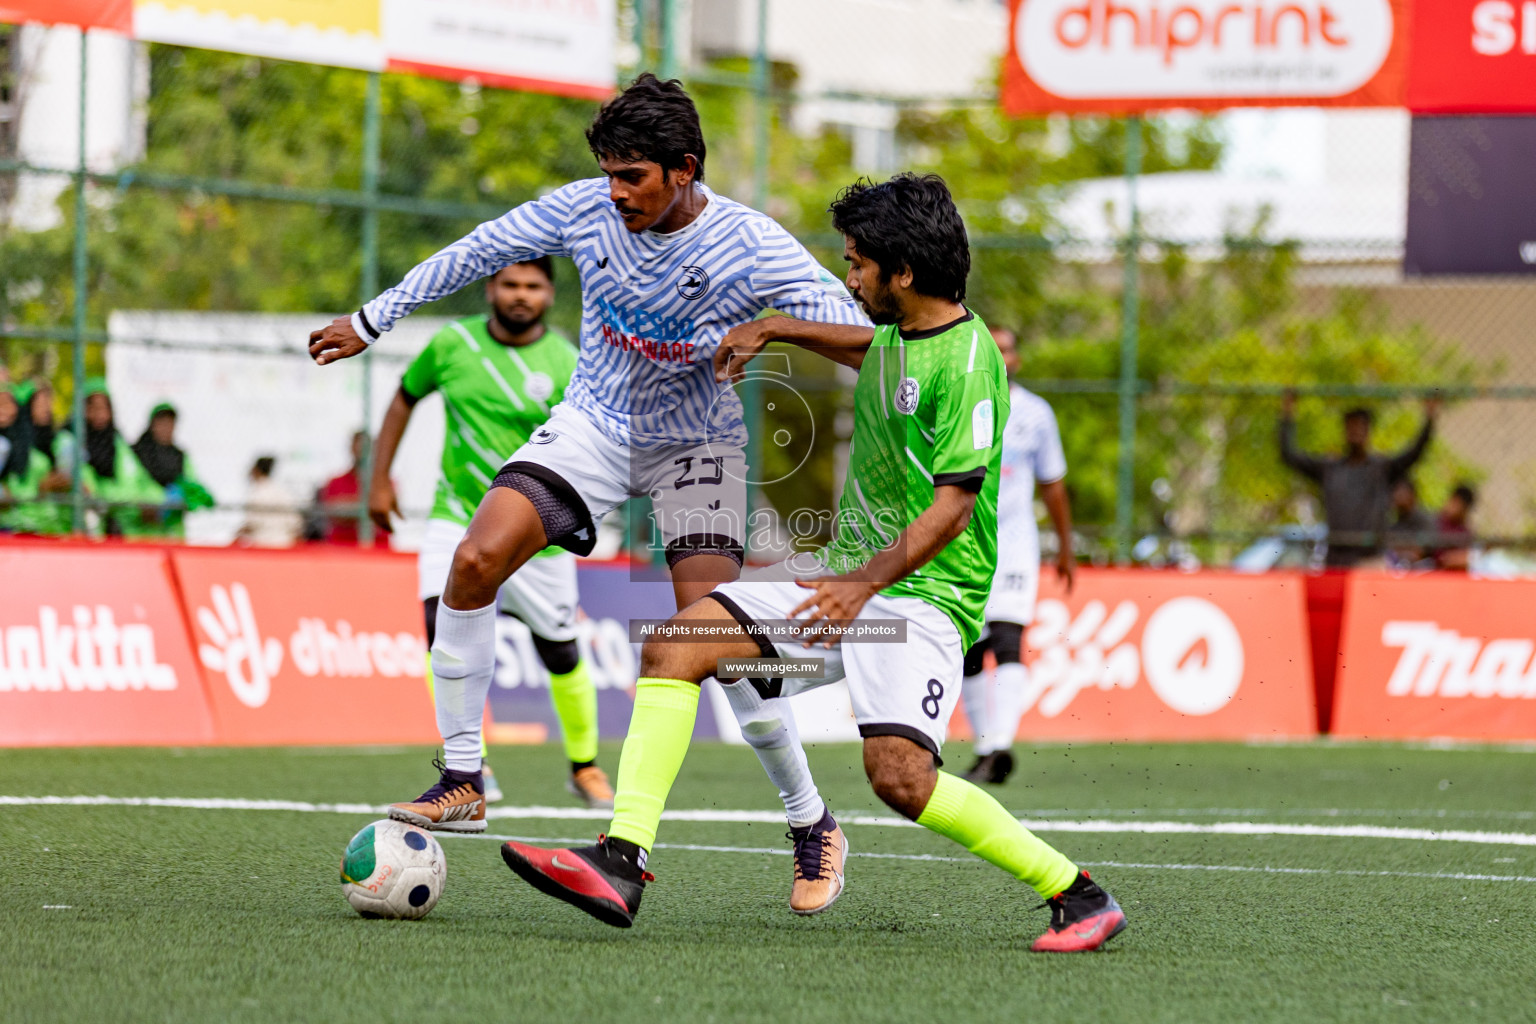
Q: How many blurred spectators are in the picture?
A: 9